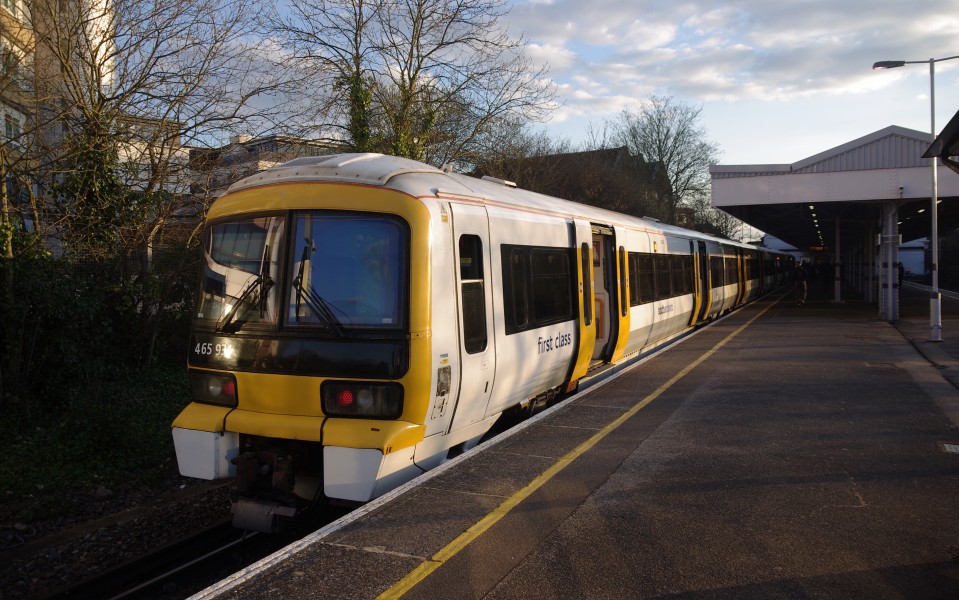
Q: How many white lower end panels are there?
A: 2